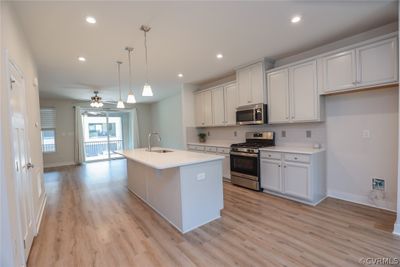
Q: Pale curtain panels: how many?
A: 2